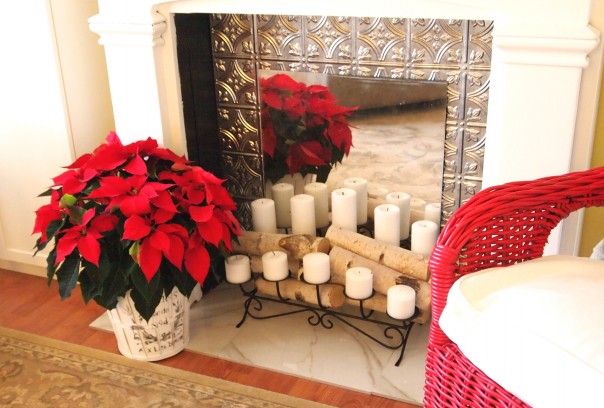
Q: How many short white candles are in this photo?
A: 5